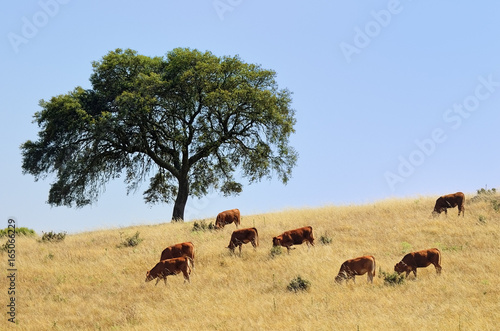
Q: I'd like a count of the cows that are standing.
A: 8